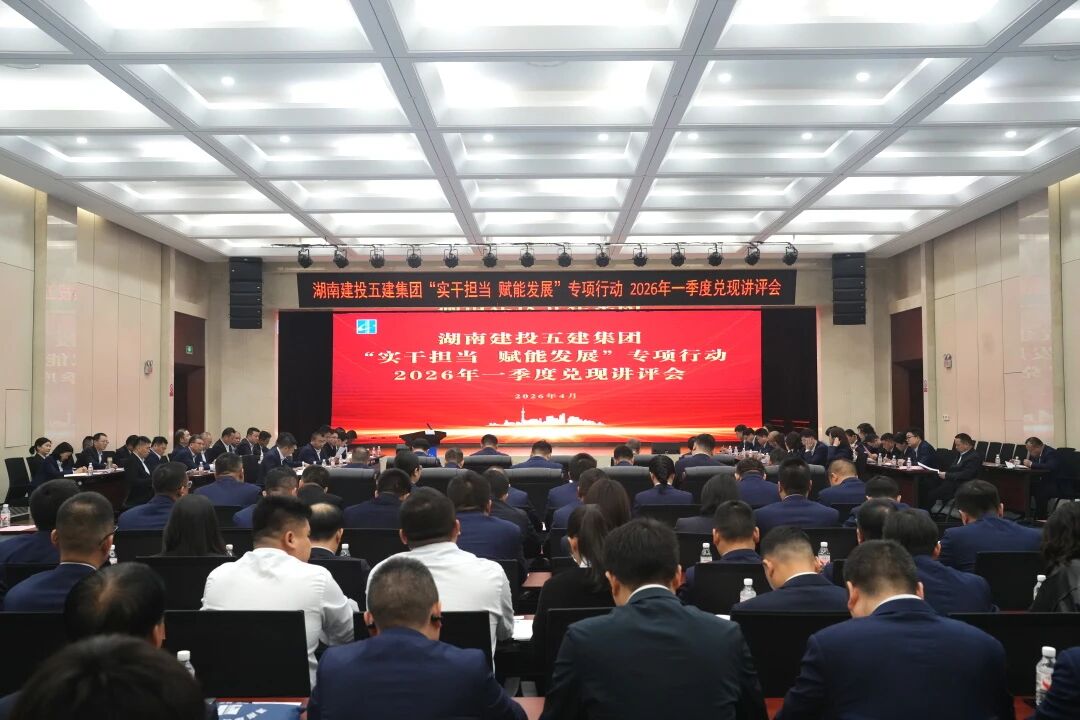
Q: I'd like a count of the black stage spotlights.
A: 14